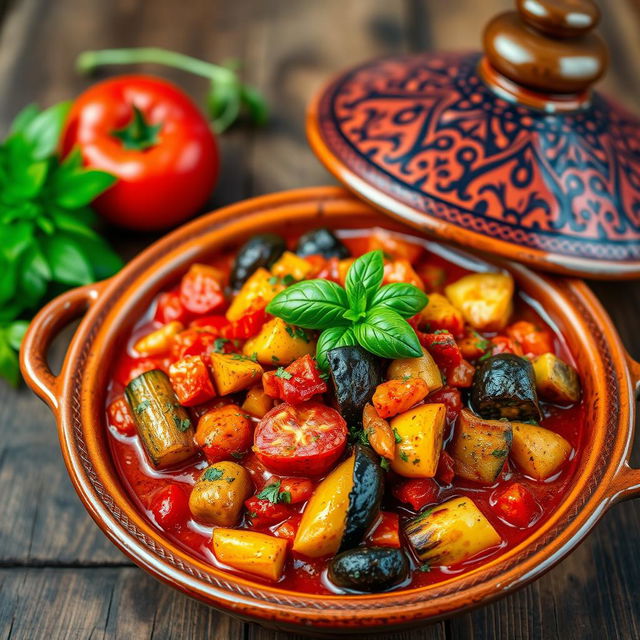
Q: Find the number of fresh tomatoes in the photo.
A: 1